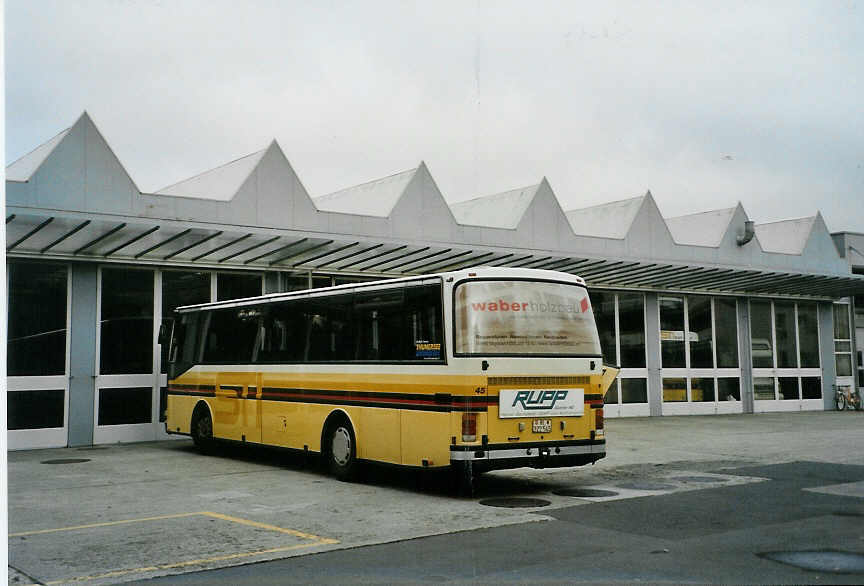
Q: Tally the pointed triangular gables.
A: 7